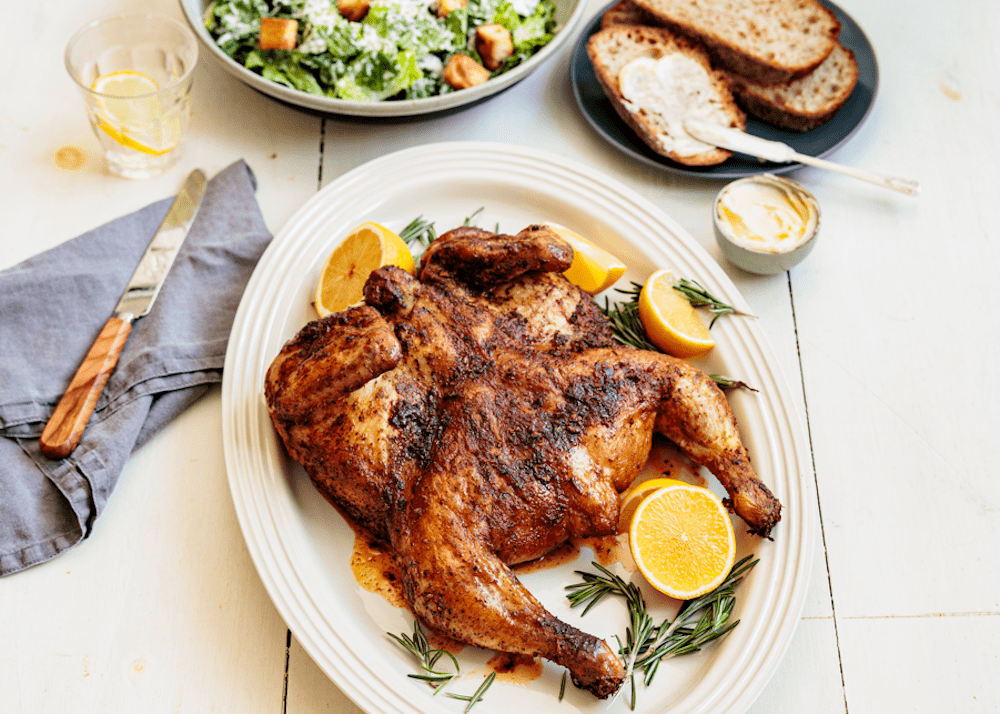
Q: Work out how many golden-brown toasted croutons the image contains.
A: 5